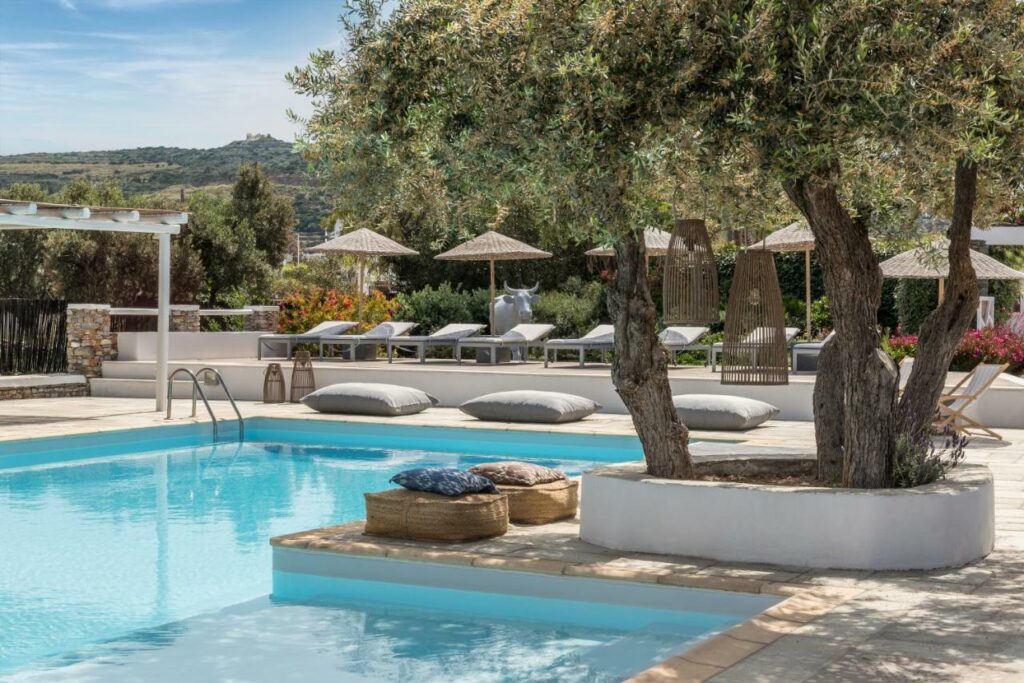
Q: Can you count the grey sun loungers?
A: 8